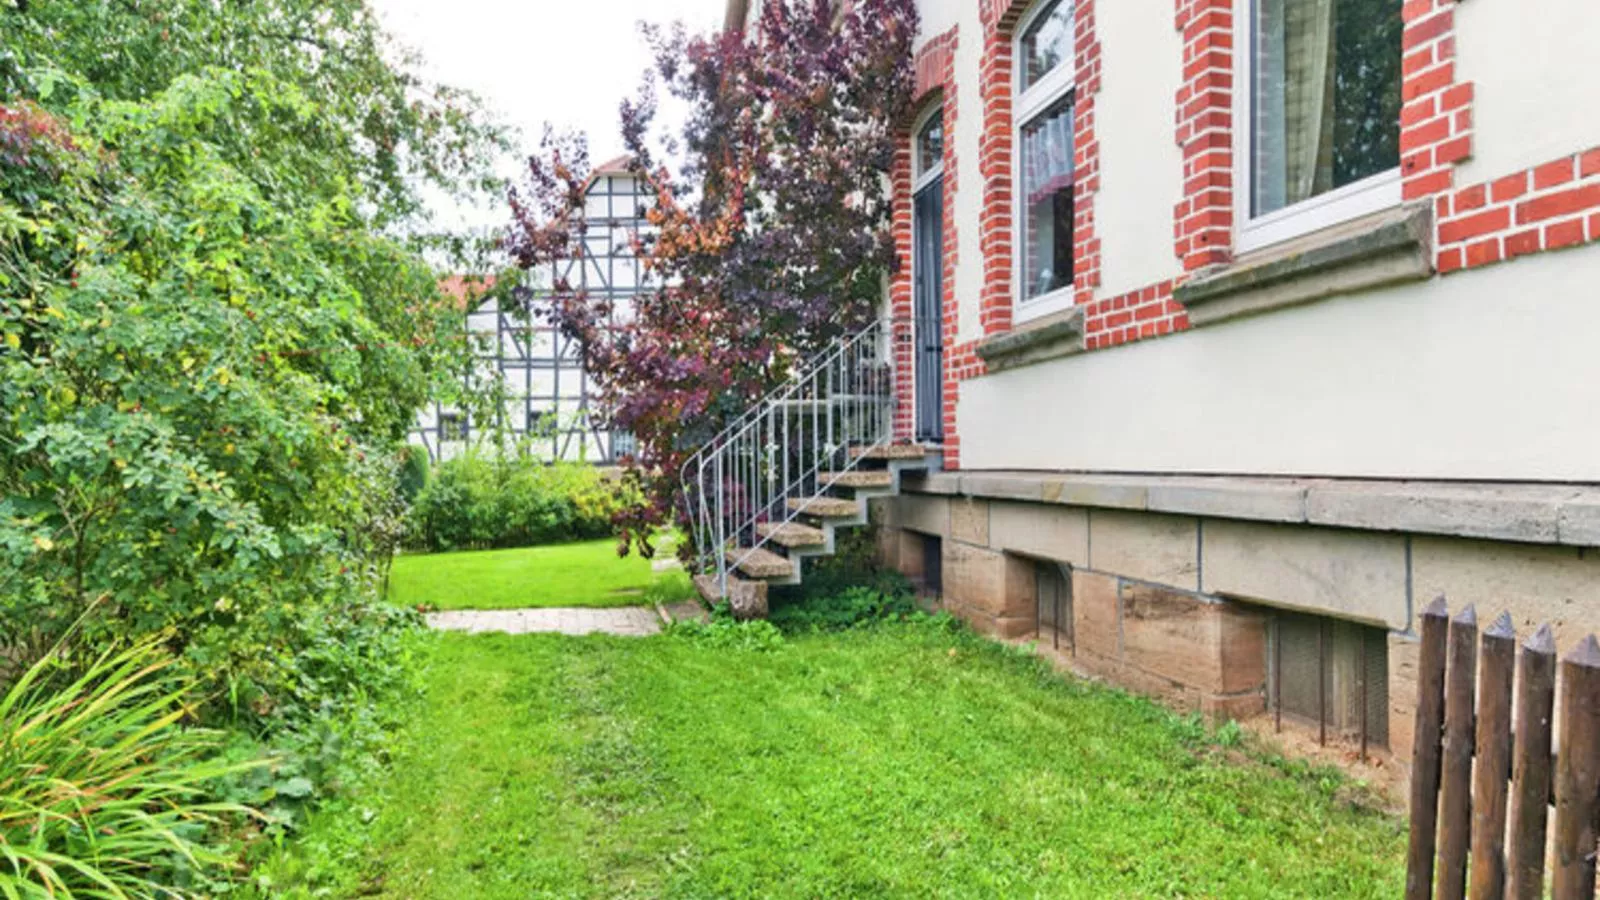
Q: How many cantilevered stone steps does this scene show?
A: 5